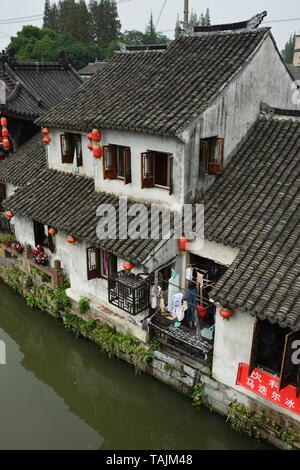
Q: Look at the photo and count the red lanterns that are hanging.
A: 15